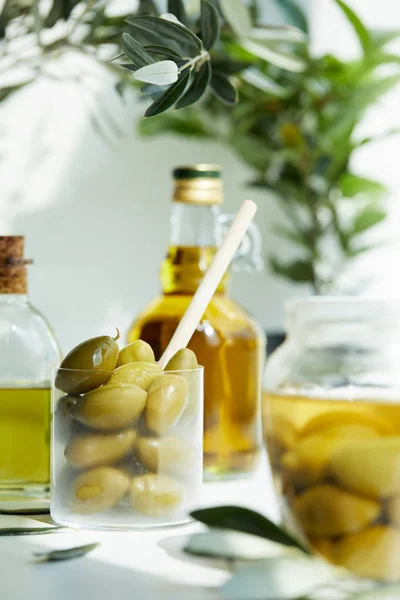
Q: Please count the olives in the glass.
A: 11